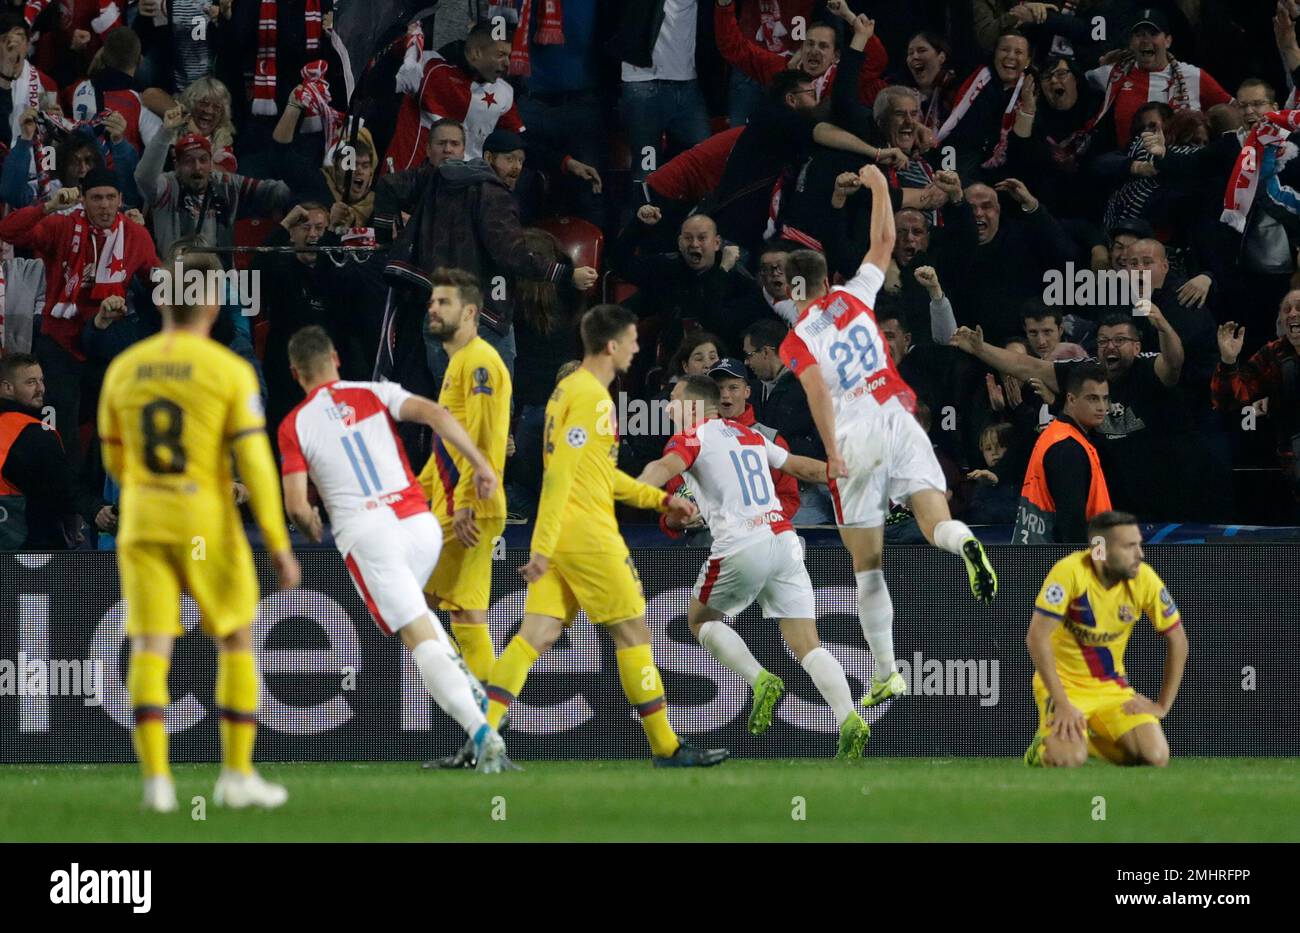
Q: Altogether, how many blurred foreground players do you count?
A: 1